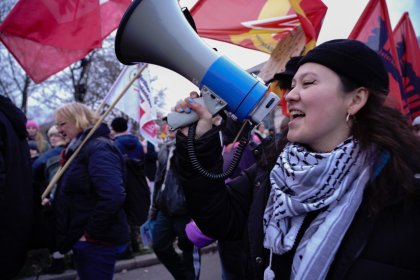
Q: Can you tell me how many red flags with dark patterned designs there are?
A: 2